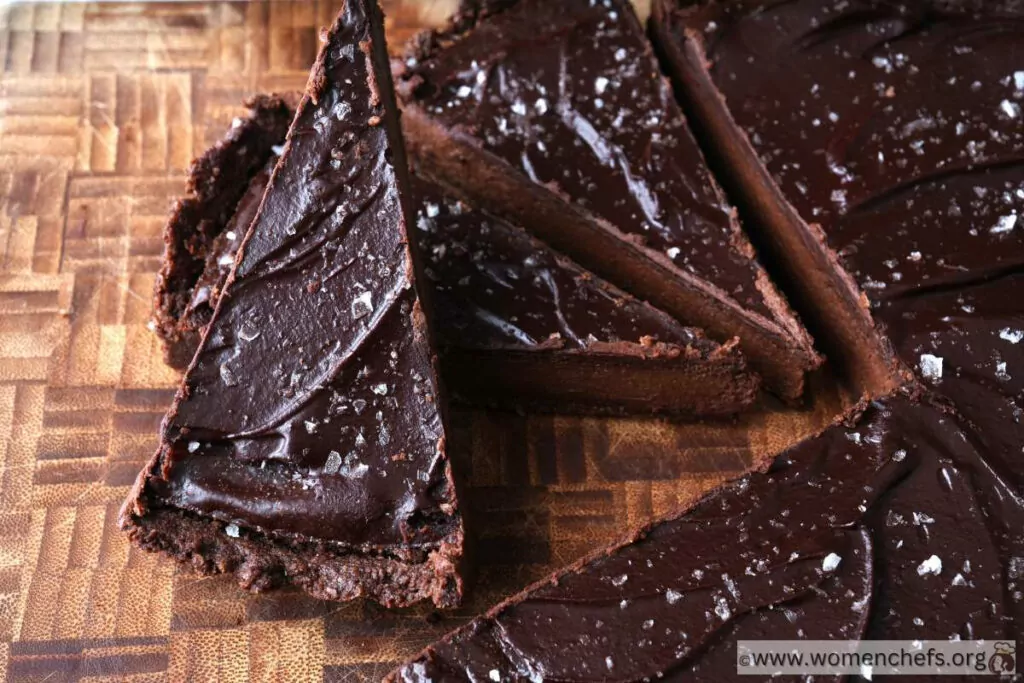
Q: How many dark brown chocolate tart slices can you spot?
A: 3